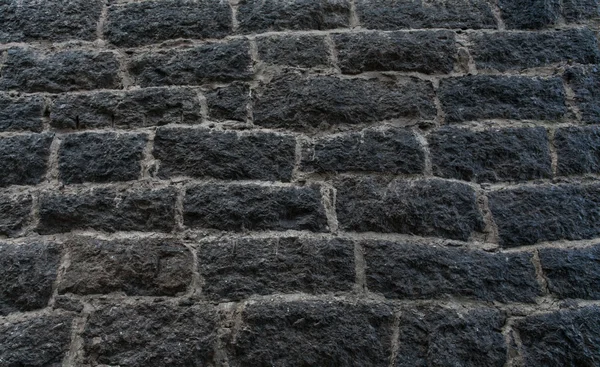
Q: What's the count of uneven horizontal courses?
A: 7